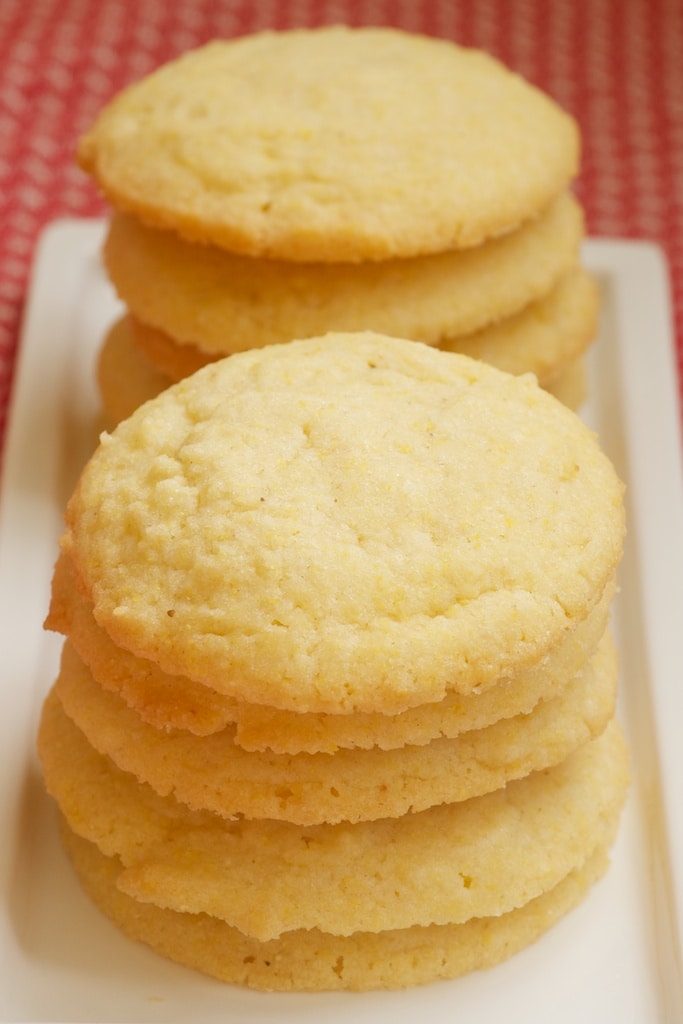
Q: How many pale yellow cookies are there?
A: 9